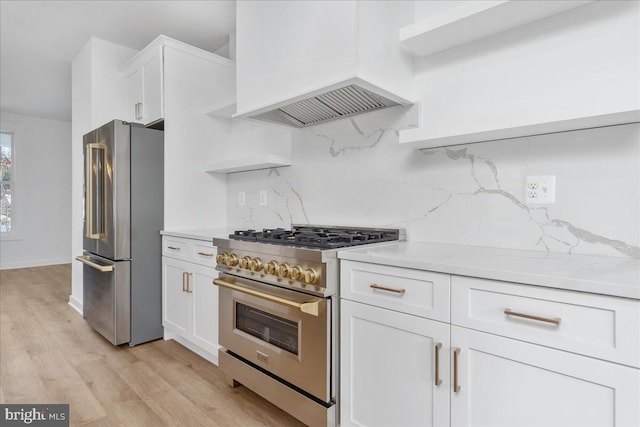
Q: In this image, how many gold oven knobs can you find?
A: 8